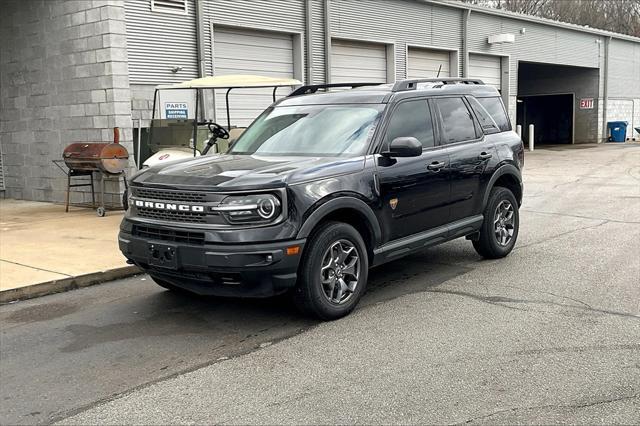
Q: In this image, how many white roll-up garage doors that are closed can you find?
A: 4